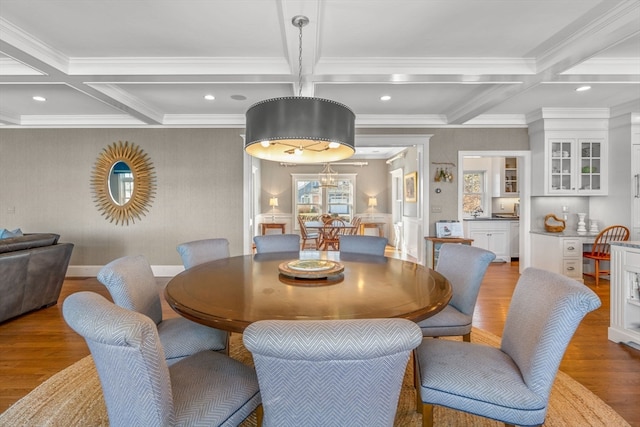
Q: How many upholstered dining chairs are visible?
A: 8